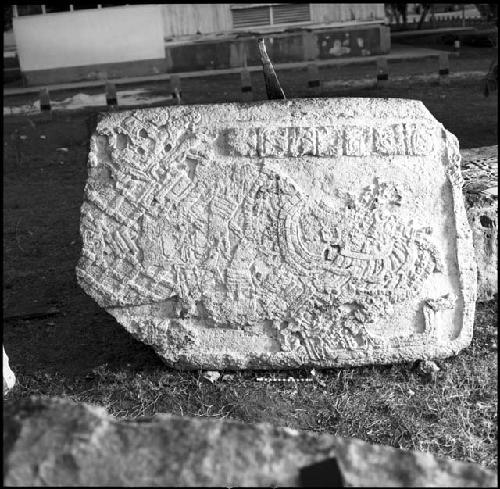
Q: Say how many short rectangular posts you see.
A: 7